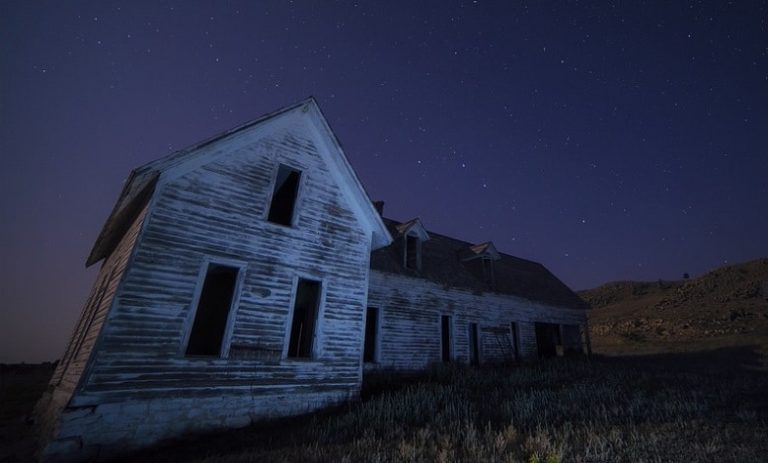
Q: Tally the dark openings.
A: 10